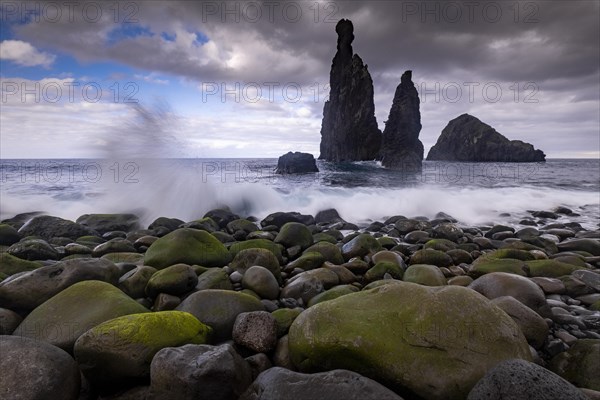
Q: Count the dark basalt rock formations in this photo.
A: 4